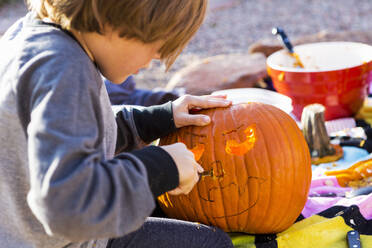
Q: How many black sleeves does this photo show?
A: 2